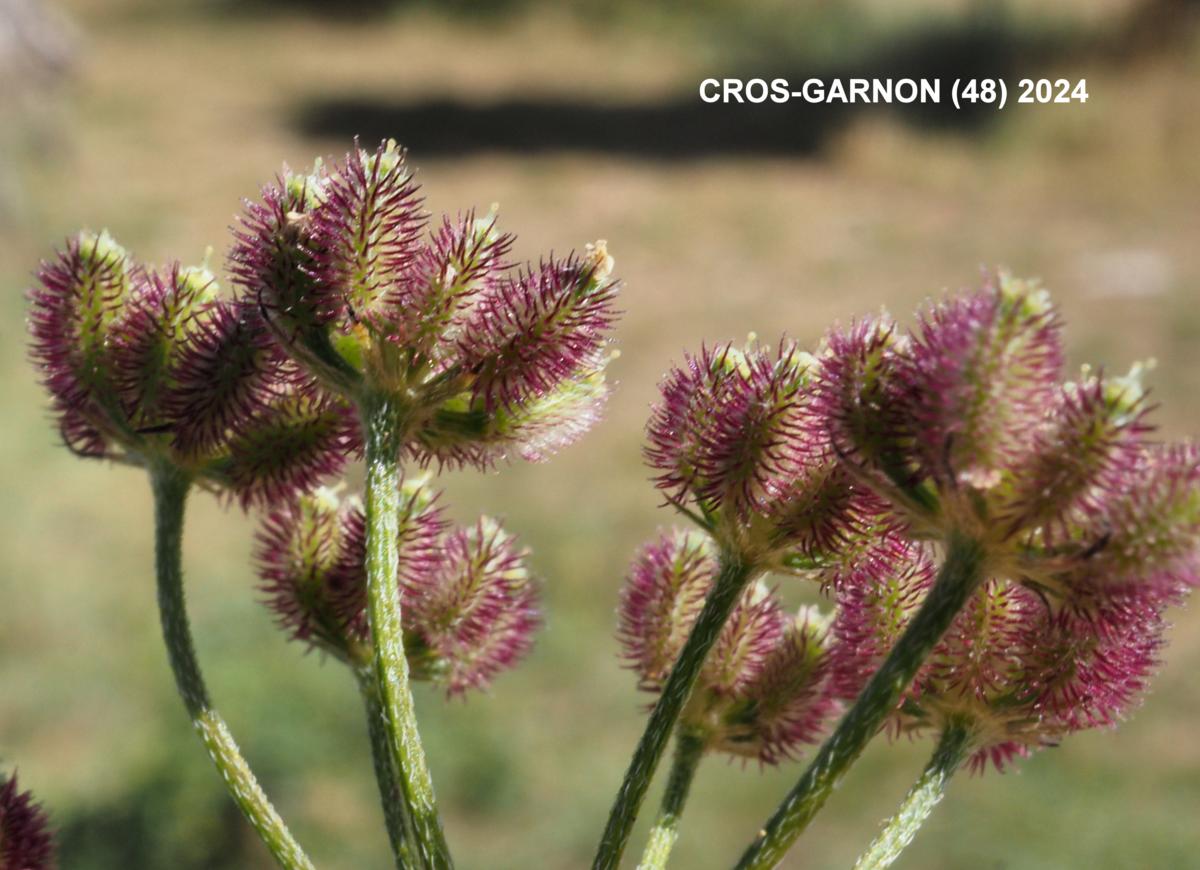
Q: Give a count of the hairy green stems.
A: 7